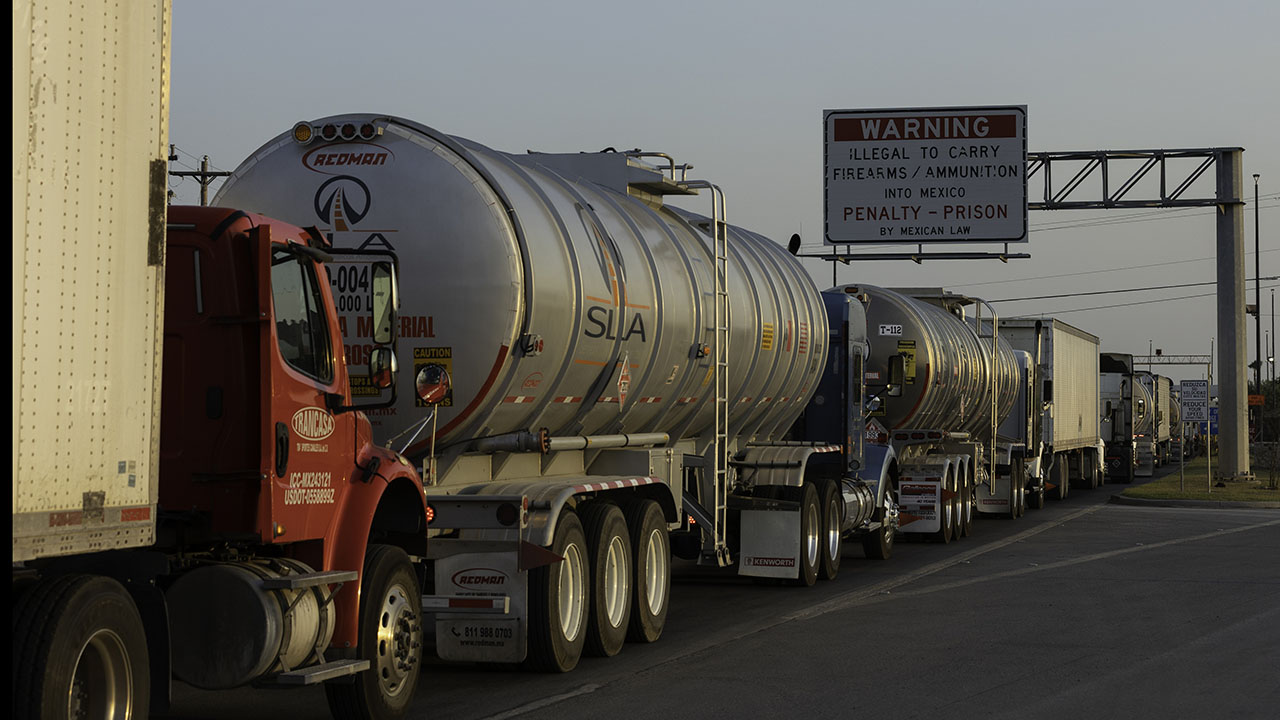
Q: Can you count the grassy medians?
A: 1